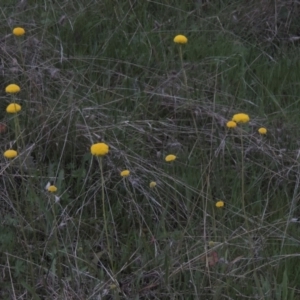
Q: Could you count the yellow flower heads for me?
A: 14